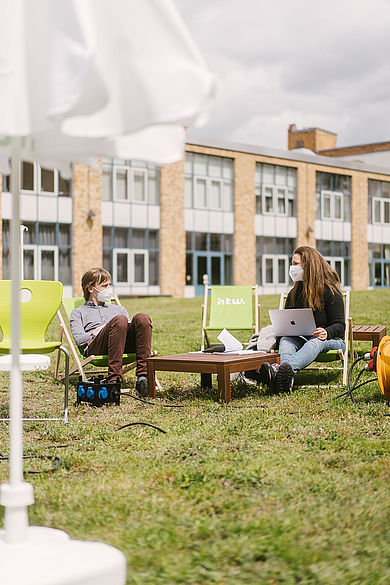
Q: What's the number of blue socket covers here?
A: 3